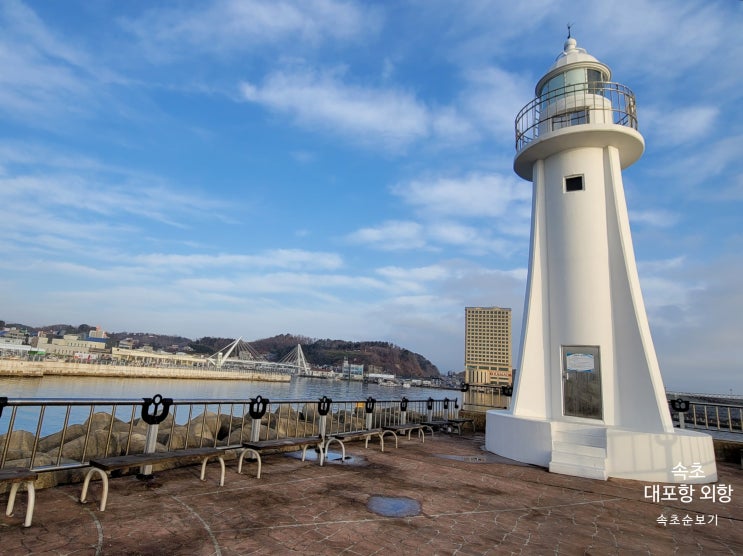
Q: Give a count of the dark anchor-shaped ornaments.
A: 12